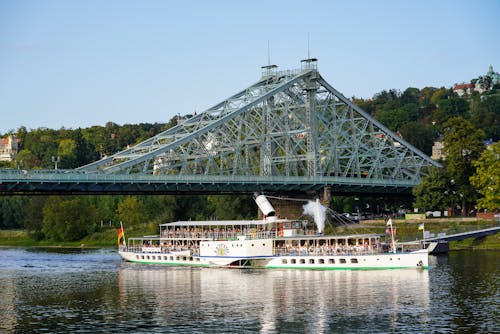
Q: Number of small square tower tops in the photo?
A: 2